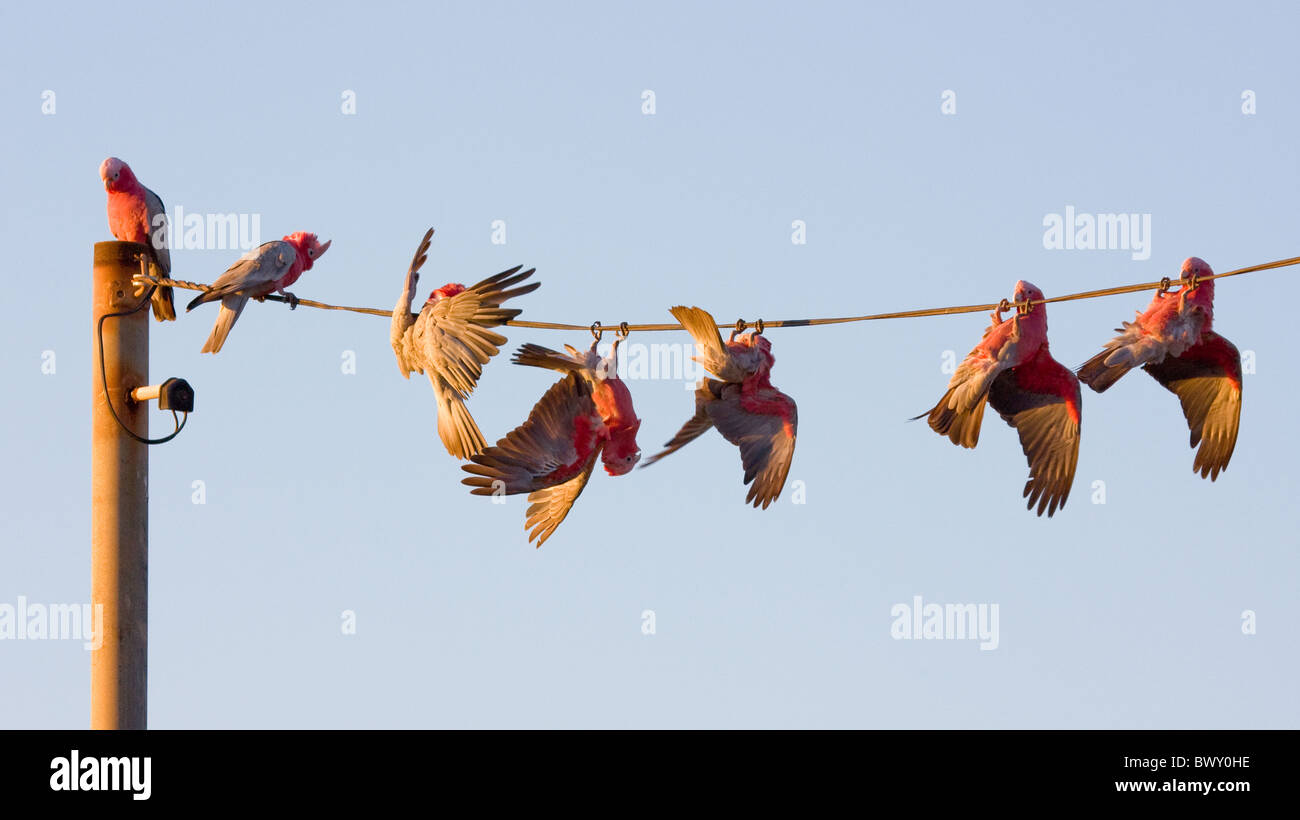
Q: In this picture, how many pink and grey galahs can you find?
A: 7